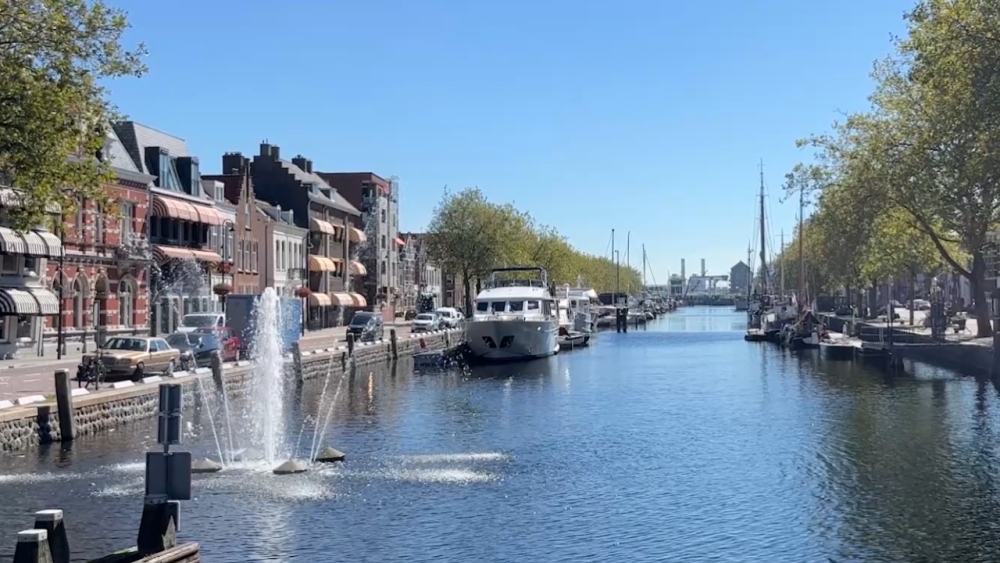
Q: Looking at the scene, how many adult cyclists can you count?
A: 0